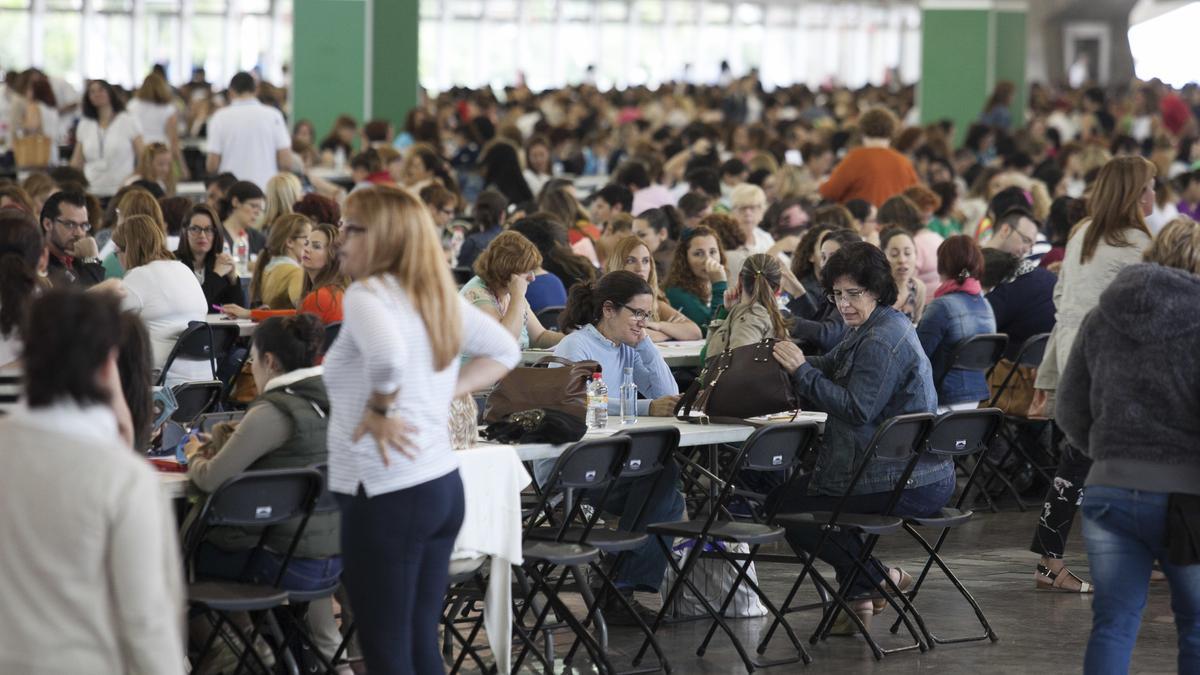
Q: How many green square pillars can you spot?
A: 2